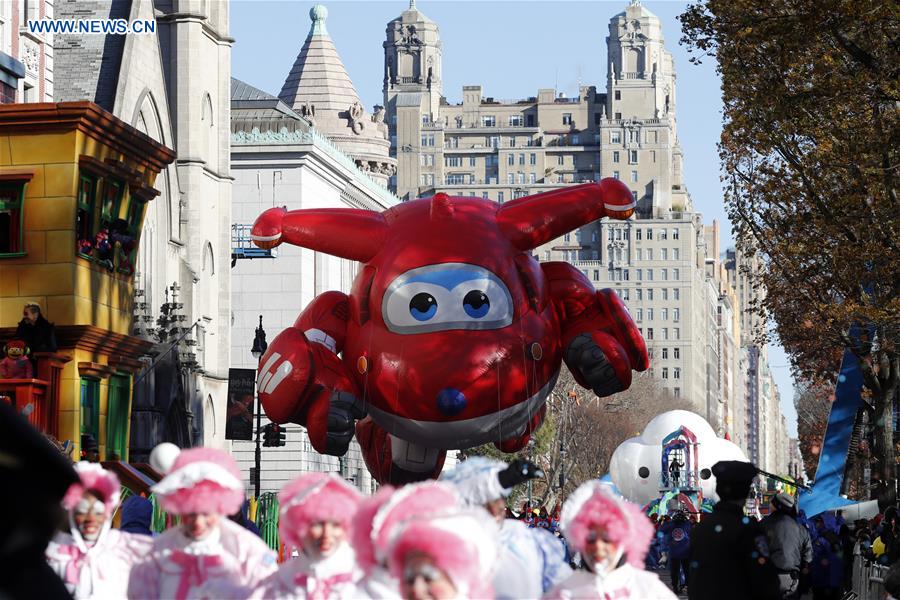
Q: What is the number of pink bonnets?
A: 6